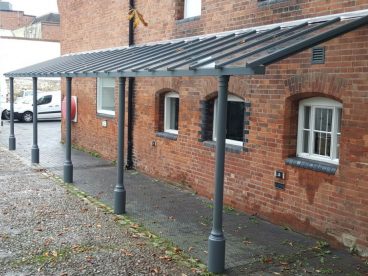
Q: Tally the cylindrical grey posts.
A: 5